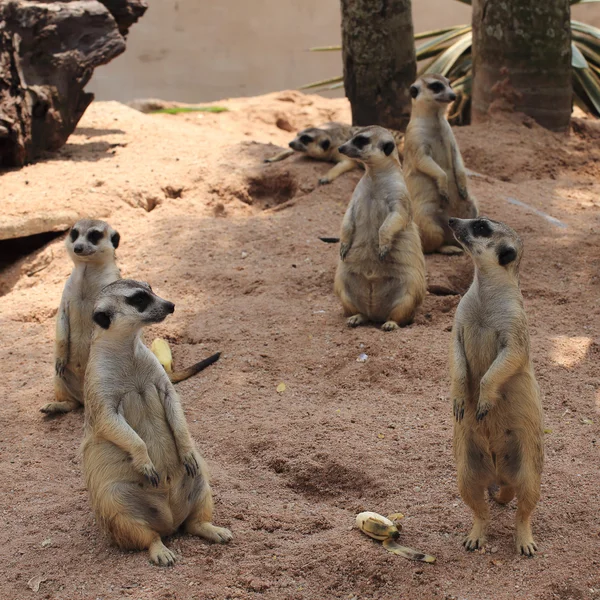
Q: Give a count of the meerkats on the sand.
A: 6